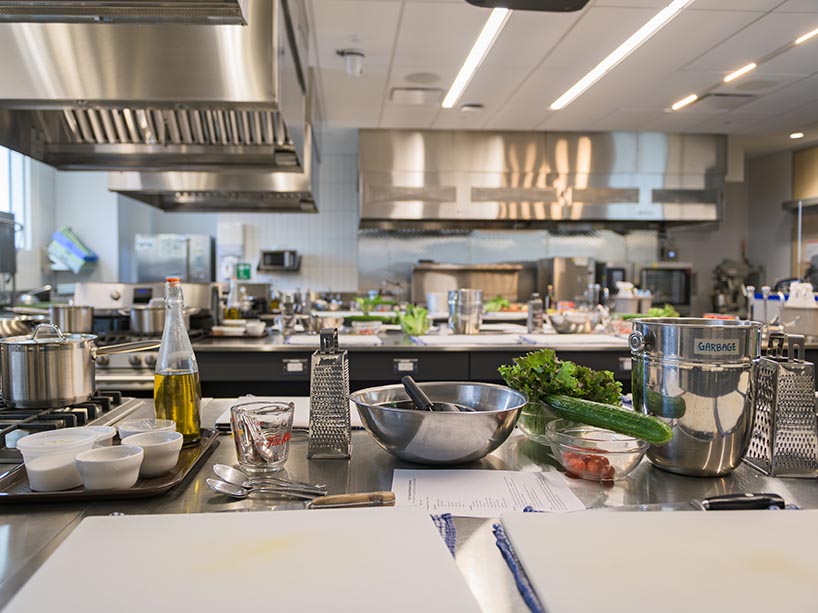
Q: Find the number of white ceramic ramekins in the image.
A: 3